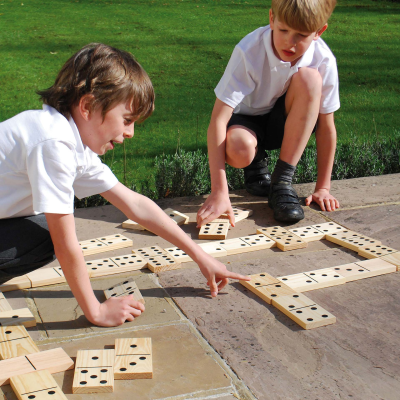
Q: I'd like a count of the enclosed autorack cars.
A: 0